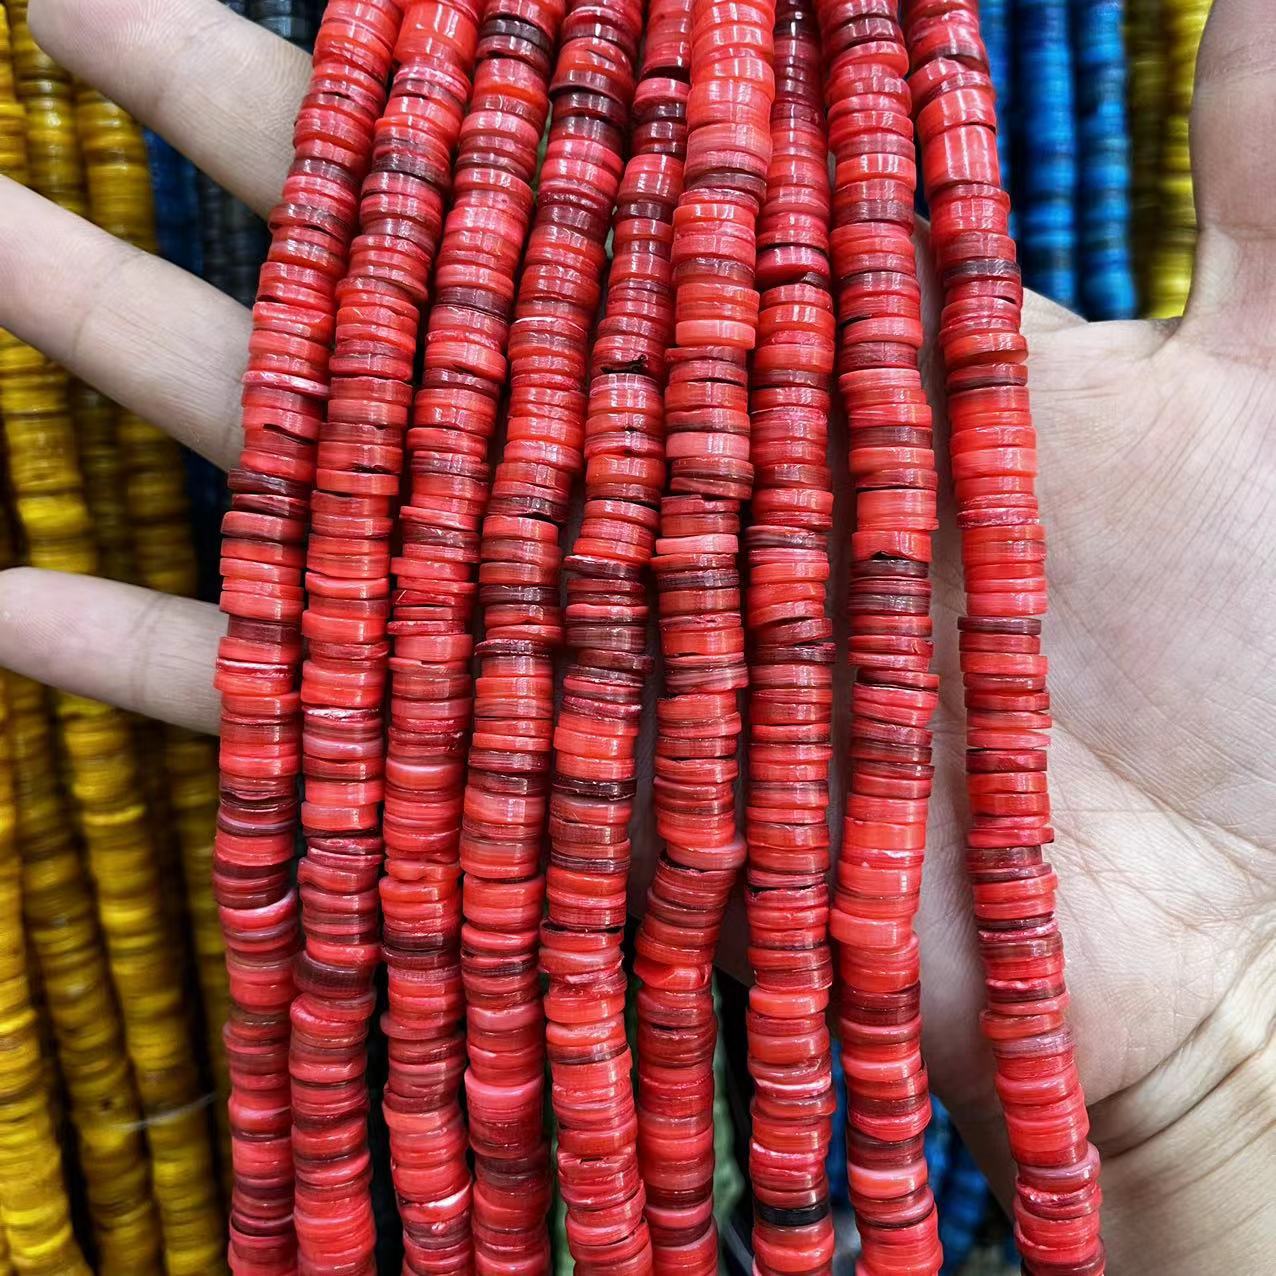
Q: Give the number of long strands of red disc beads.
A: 9